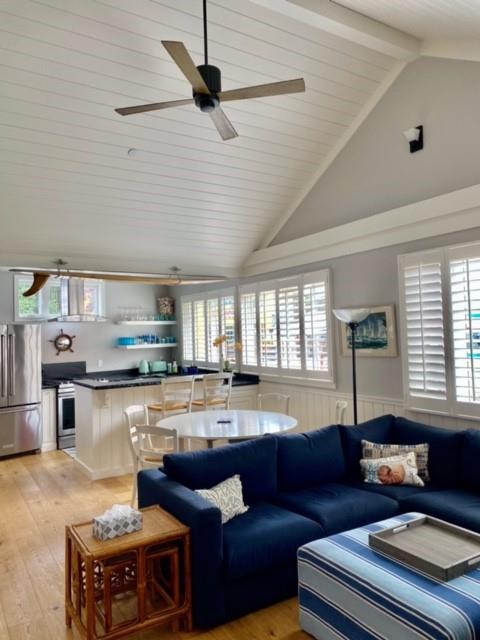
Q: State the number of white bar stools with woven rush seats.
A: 2